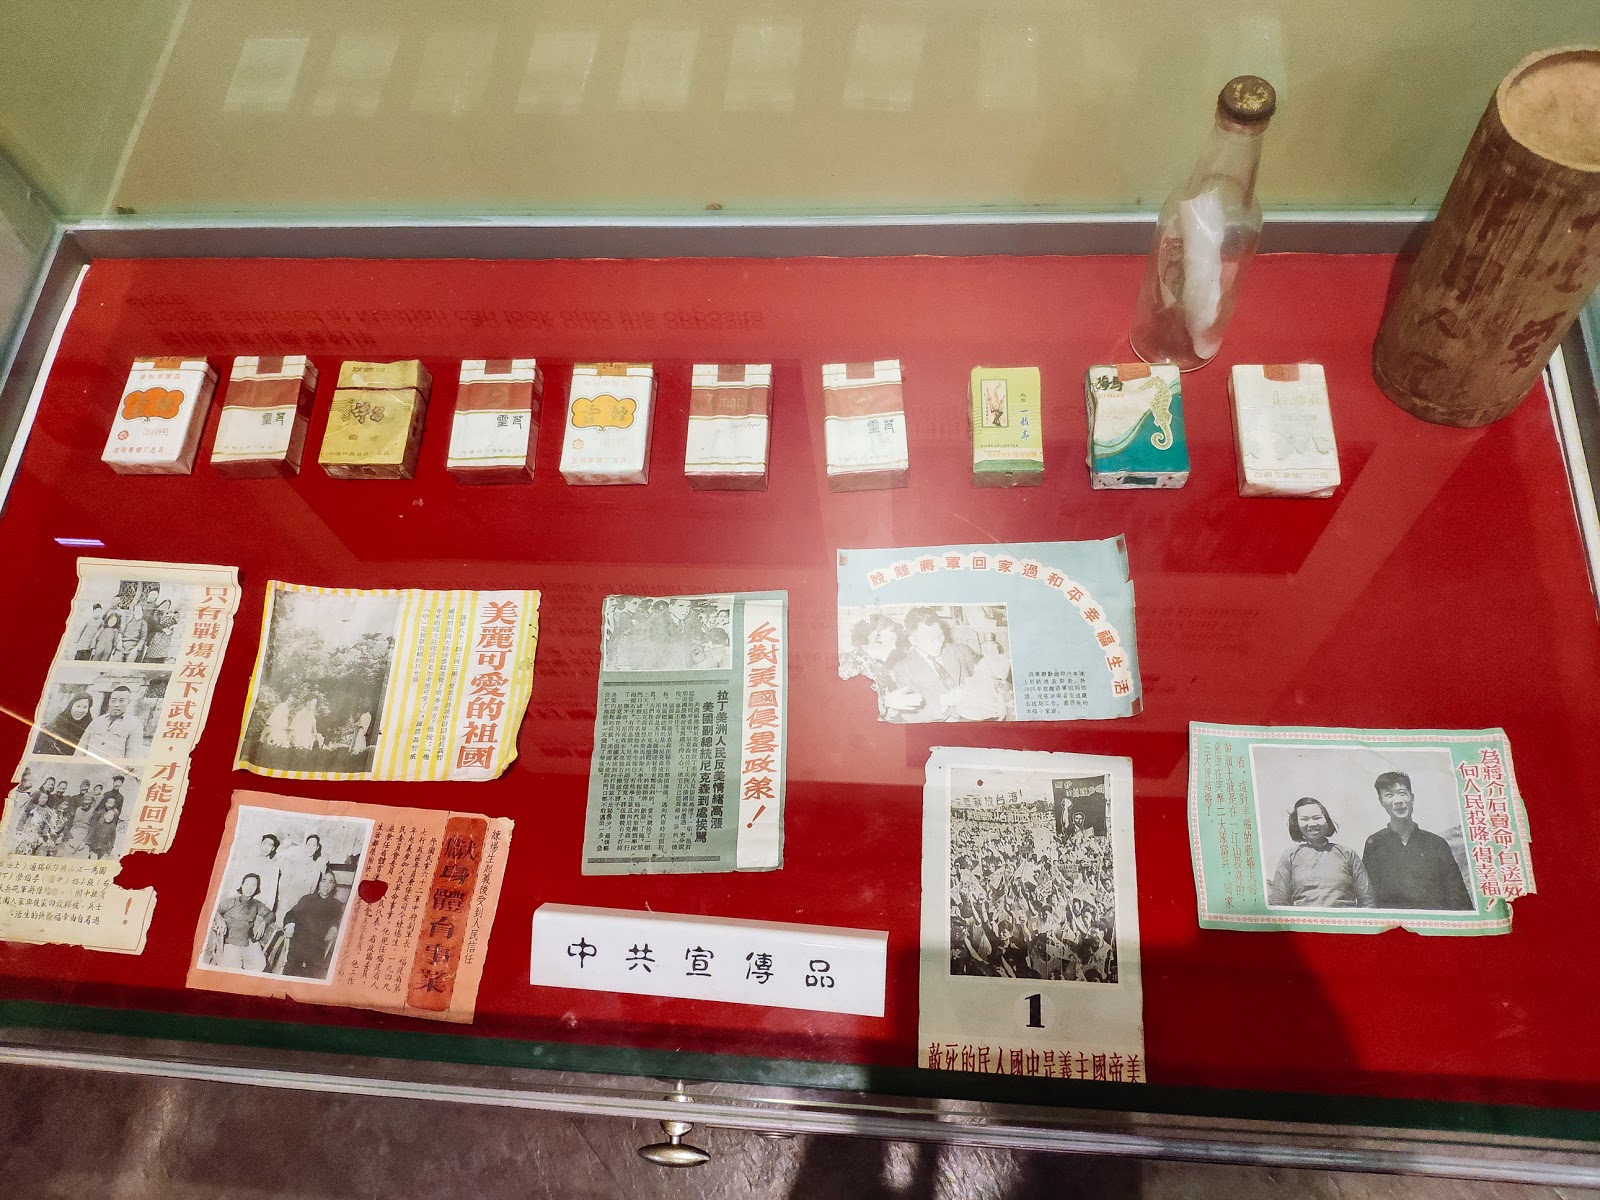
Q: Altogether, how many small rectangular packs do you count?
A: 10